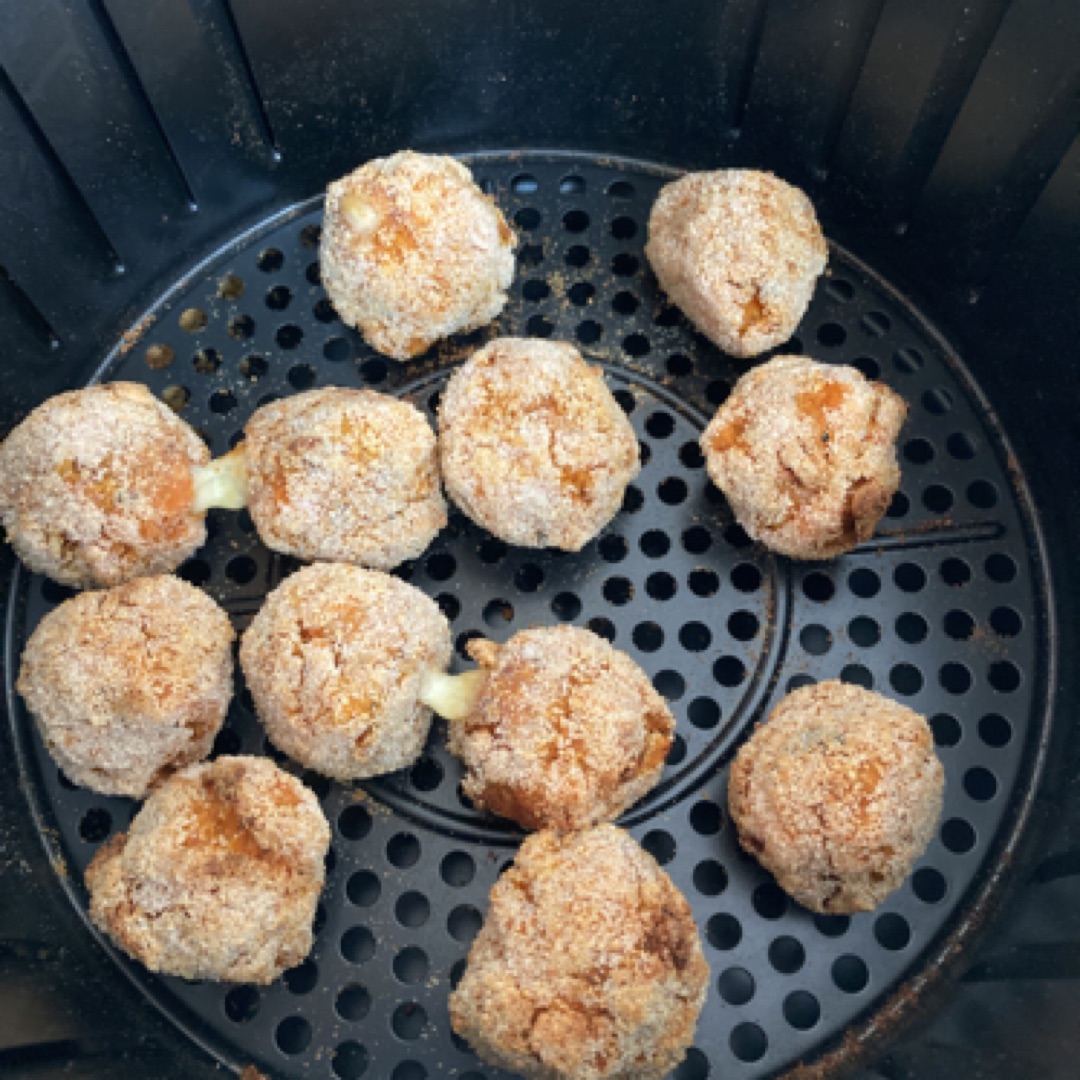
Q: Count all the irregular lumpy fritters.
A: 12